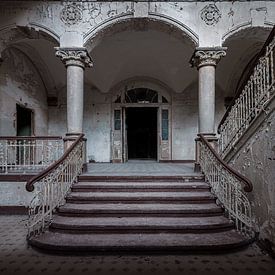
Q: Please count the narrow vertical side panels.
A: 2